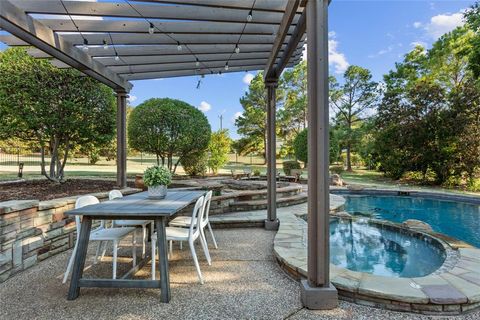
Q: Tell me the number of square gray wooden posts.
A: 3